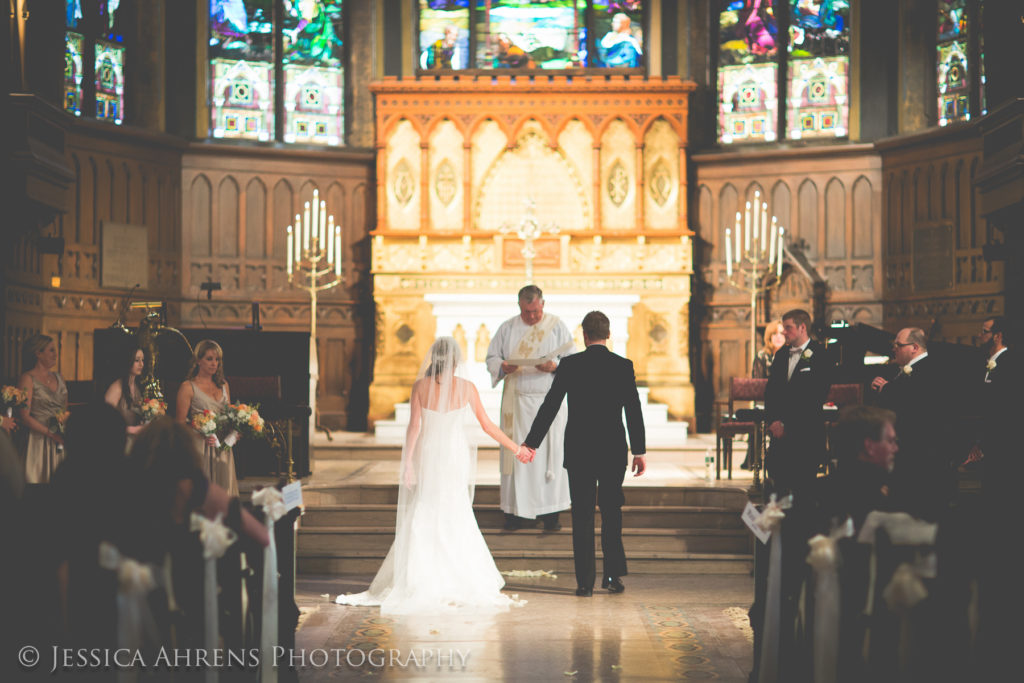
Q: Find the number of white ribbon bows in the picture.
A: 6